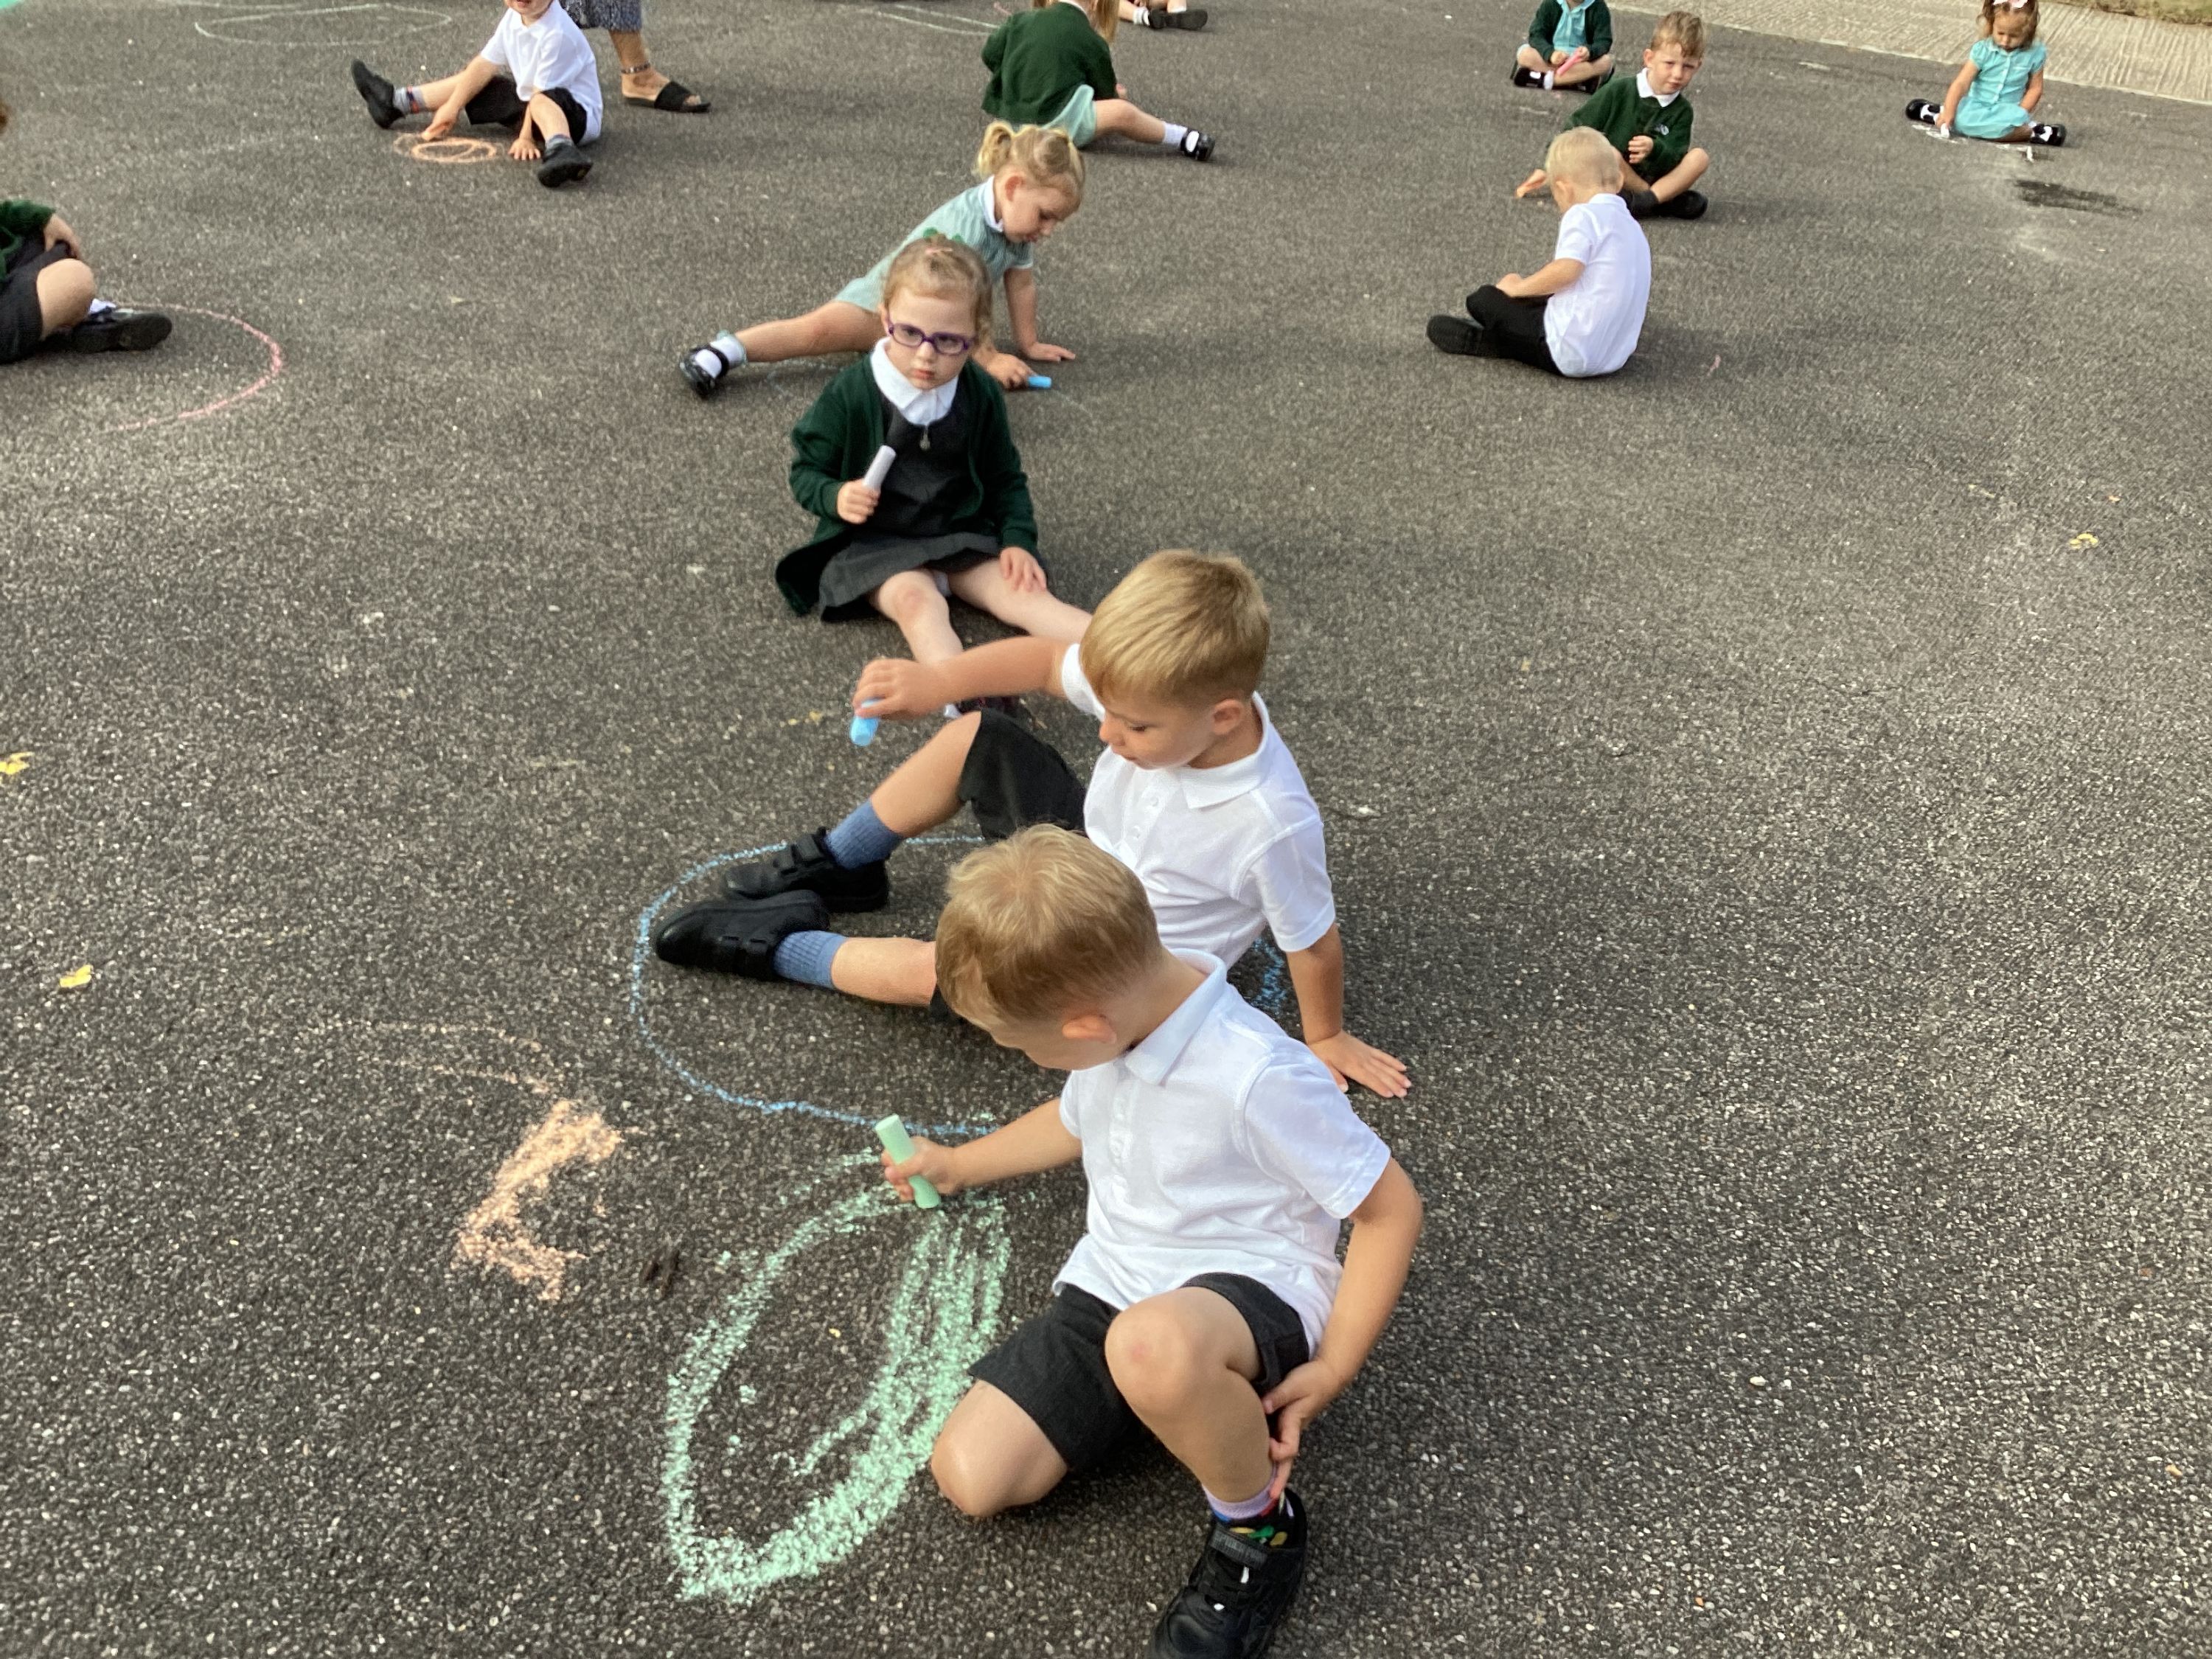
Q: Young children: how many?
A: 12